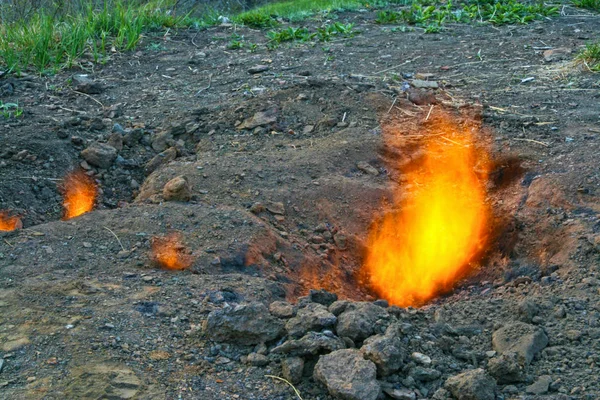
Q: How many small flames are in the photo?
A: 3